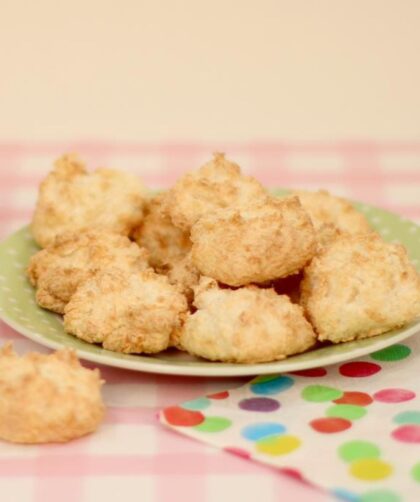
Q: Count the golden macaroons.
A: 10